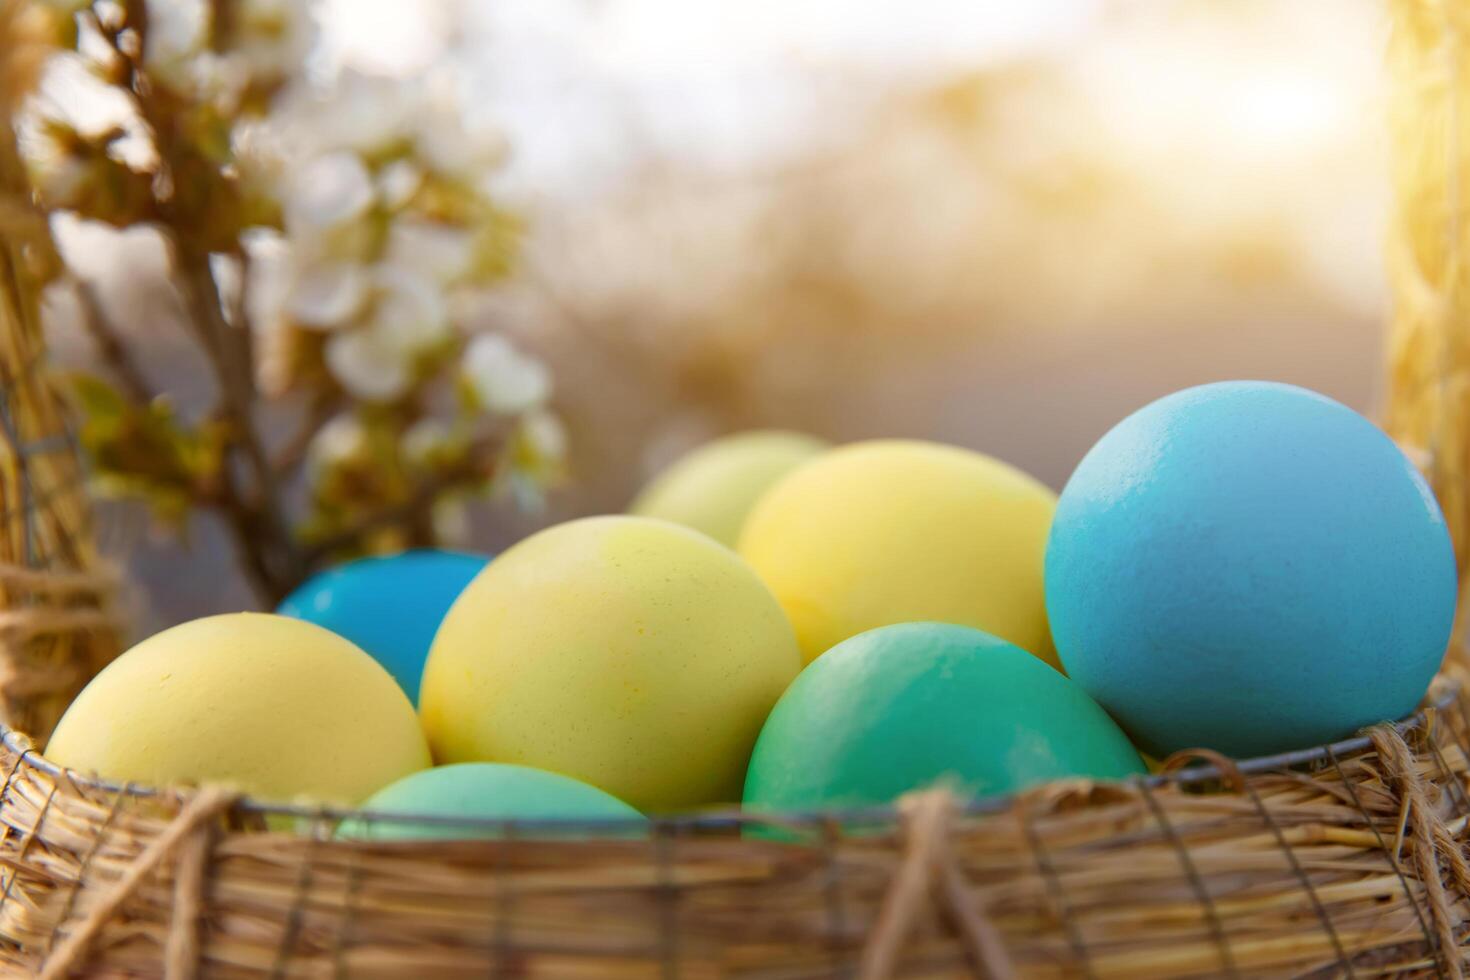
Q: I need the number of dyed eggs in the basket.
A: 8